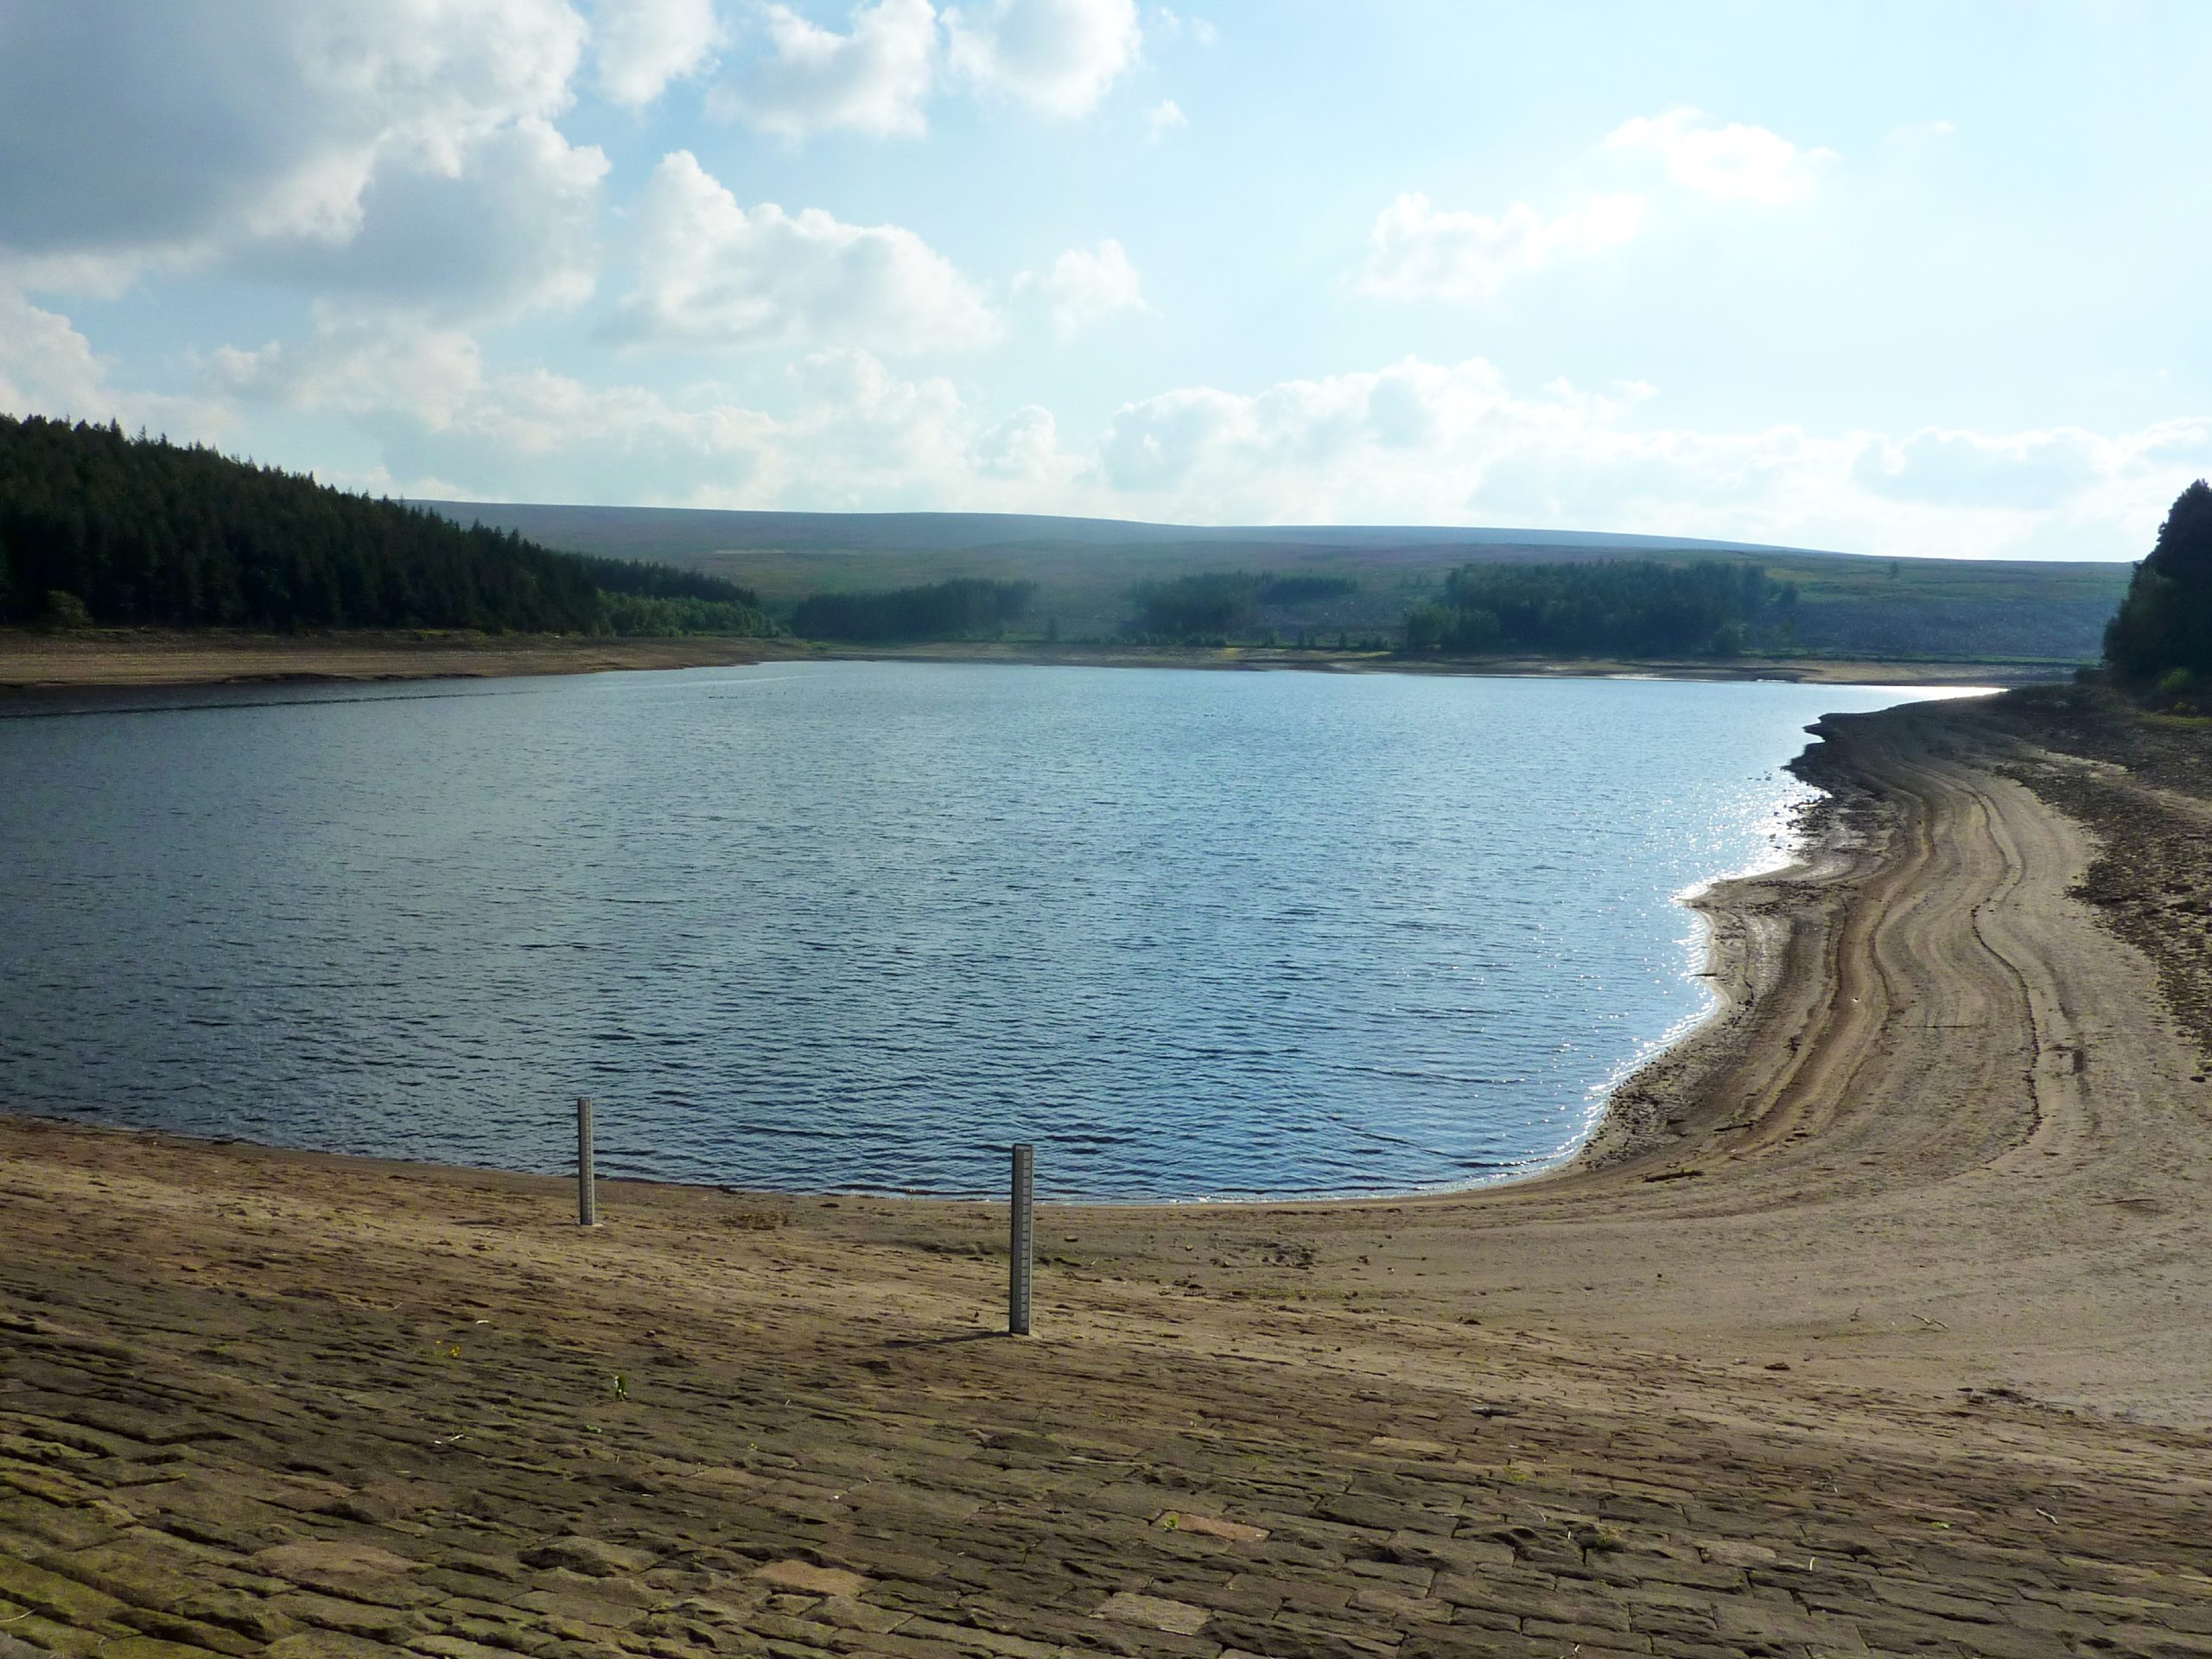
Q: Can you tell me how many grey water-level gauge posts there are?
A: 2